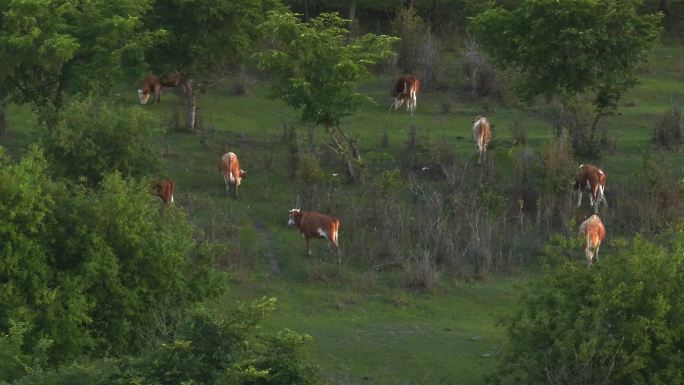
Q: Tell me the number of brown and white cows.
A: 8